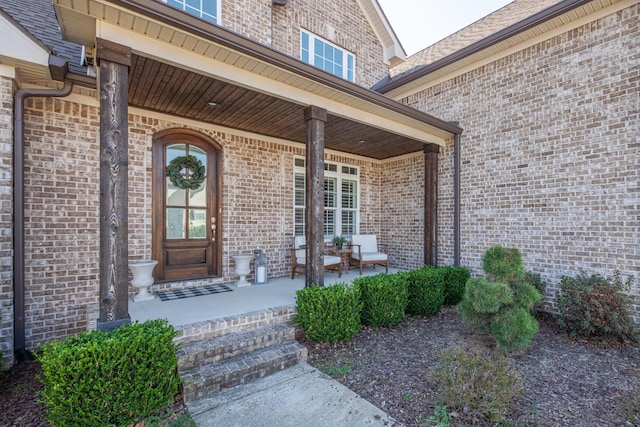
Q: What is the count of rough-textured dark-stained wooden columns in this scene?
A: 3